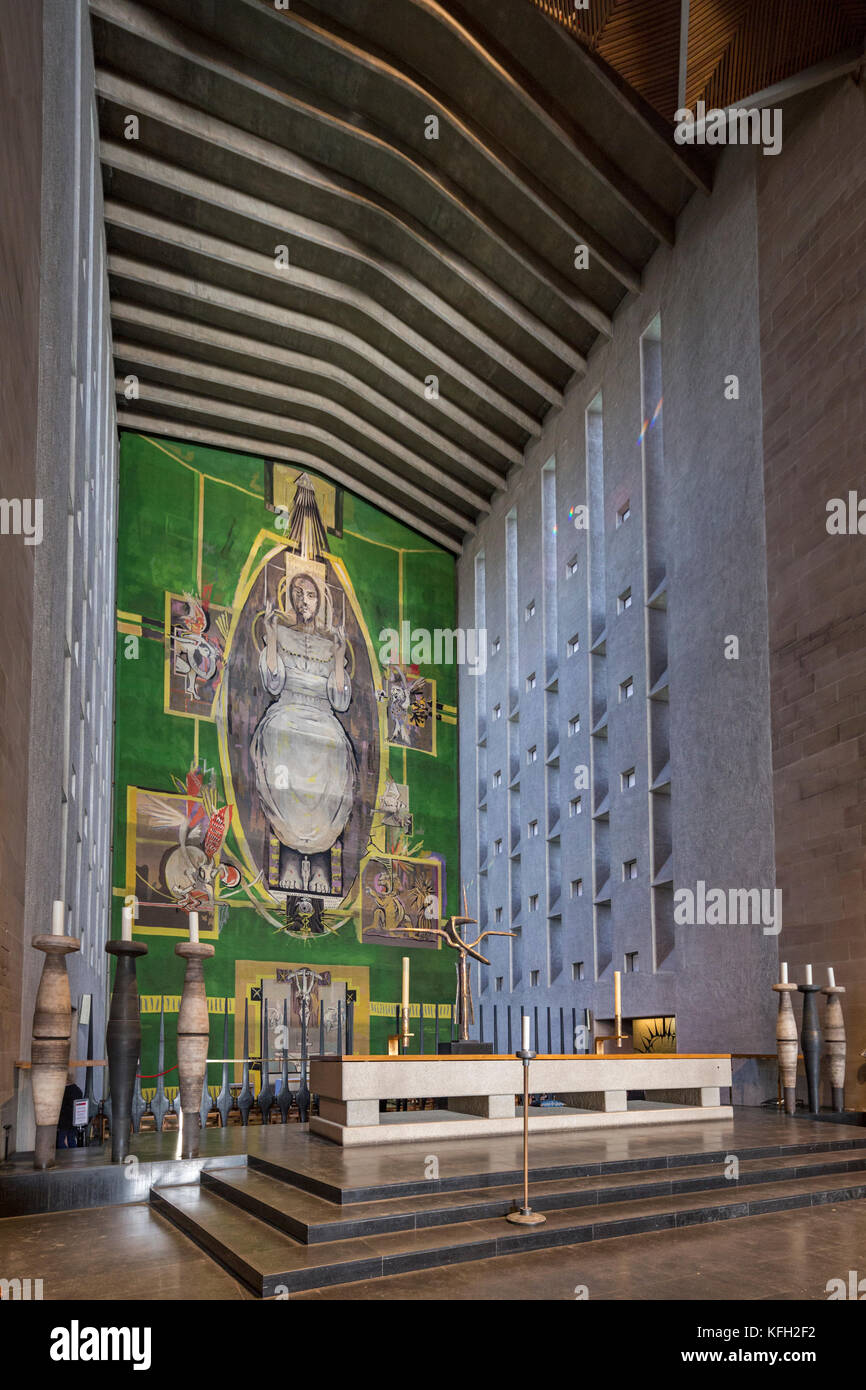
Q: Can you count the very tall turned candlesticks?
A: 6